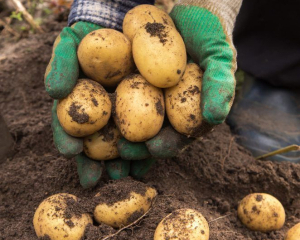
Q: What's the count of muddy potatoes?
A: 12